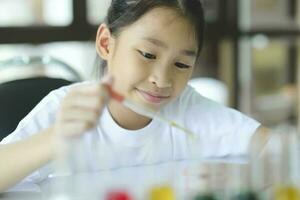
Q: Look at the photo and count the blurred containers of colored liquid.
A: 5